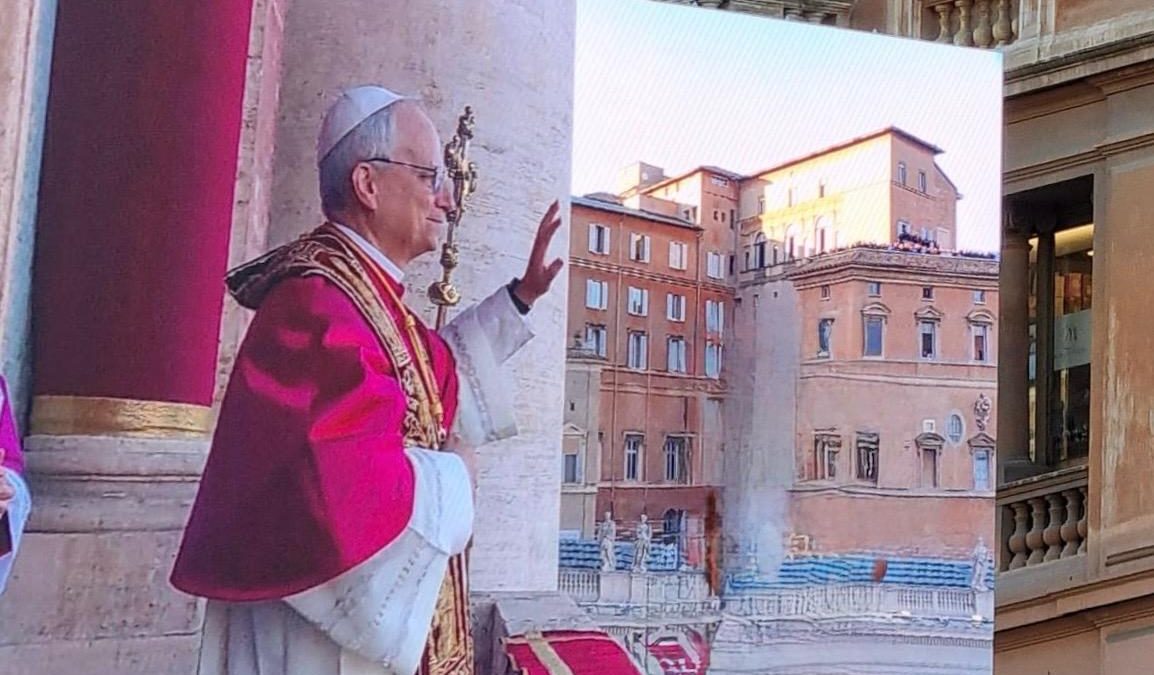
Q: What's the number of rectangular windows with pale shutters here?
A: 12